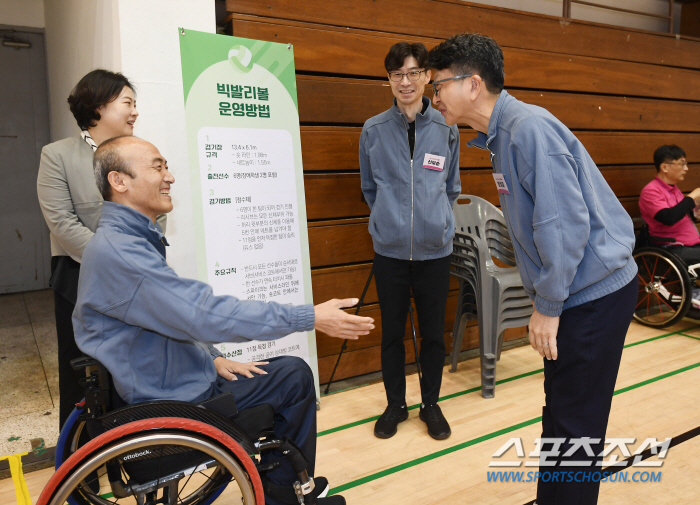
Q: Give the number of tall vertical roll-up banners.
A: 1